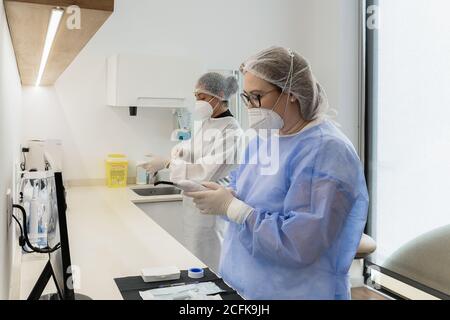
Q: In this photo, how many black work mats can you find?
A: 1